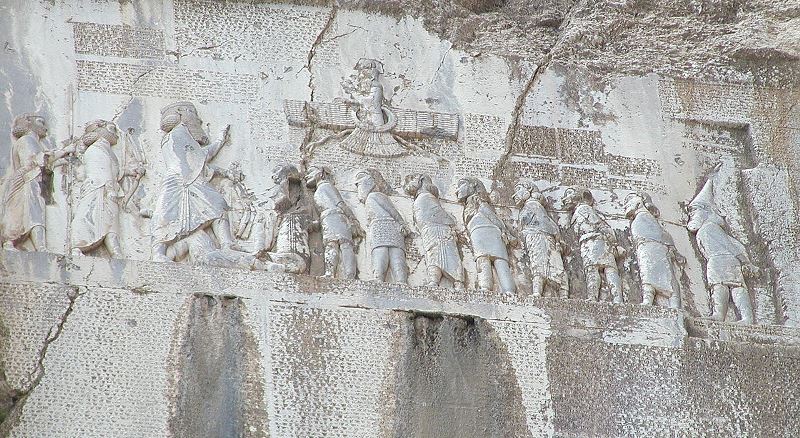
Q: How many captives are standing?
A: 9